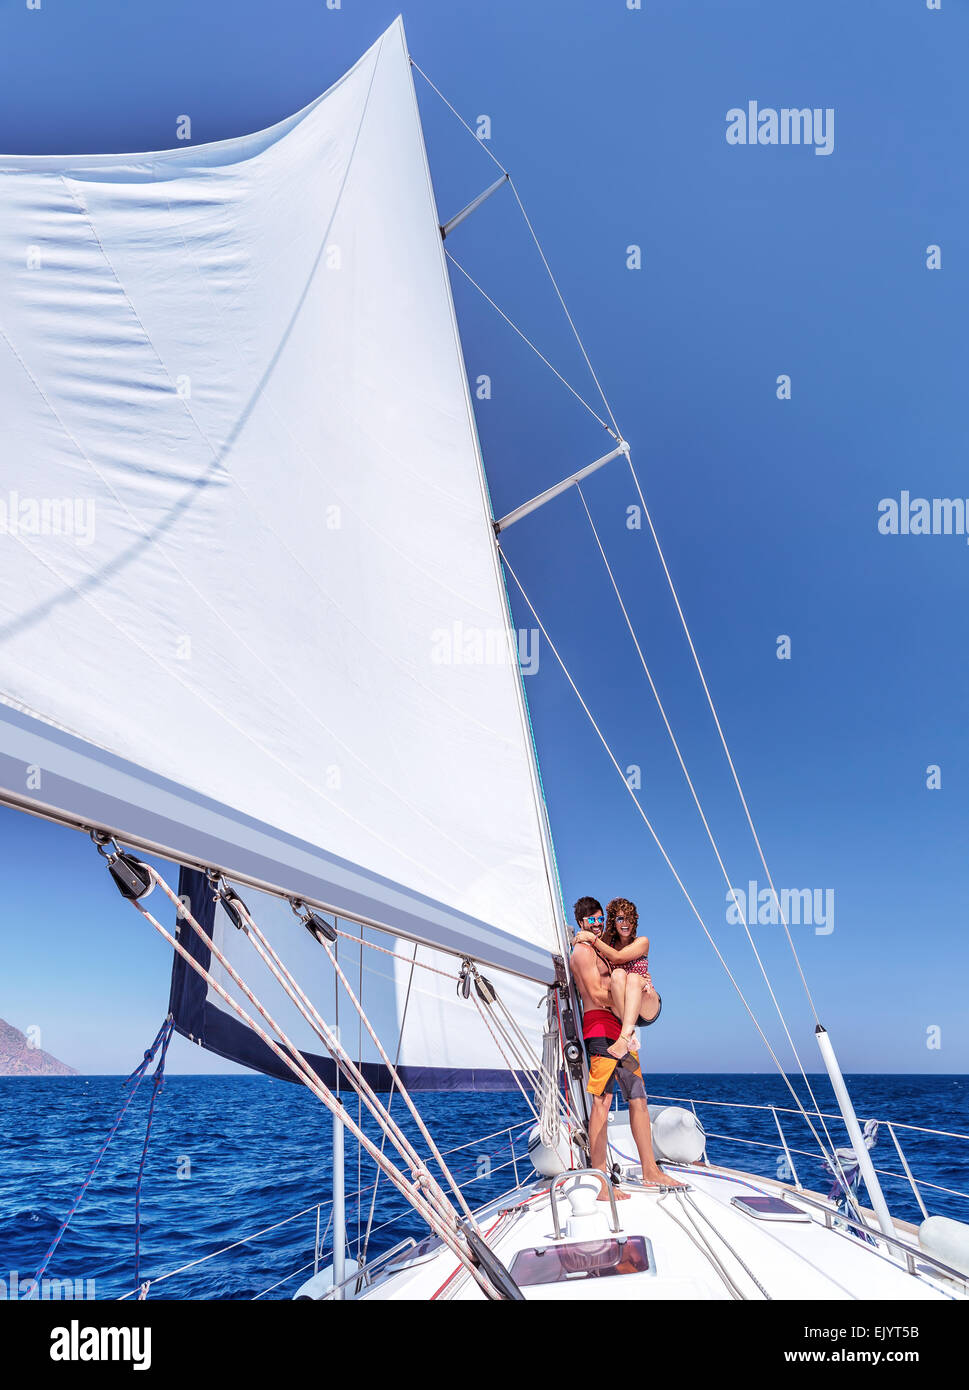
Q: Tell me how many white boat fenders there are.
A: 4